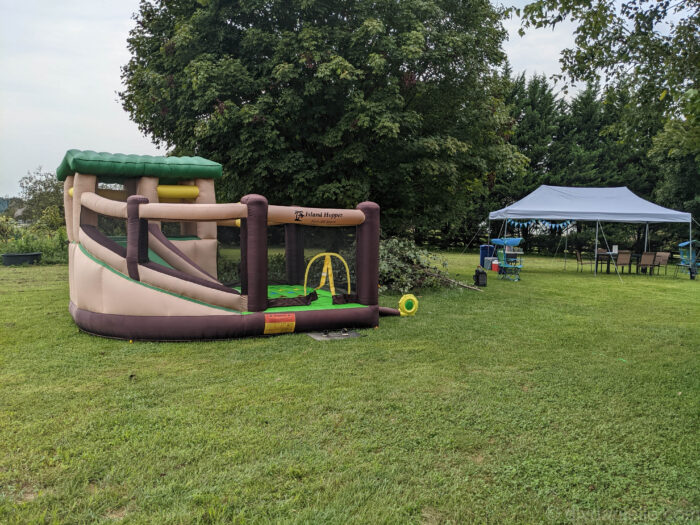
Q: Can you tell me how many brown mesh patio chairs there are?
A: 5